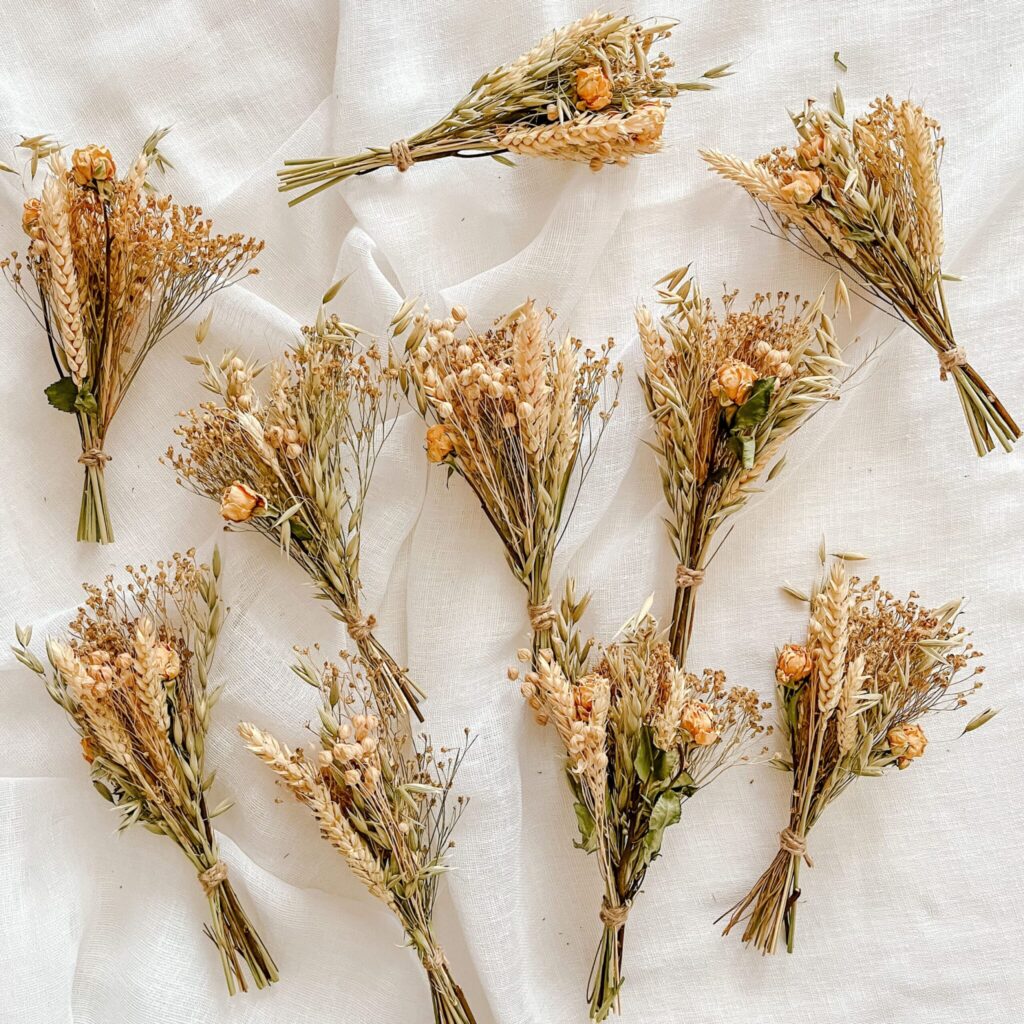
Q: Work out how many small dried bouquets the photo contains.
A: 10